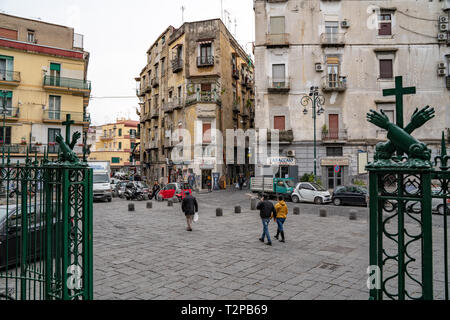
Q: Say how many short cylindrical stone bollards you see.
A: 8